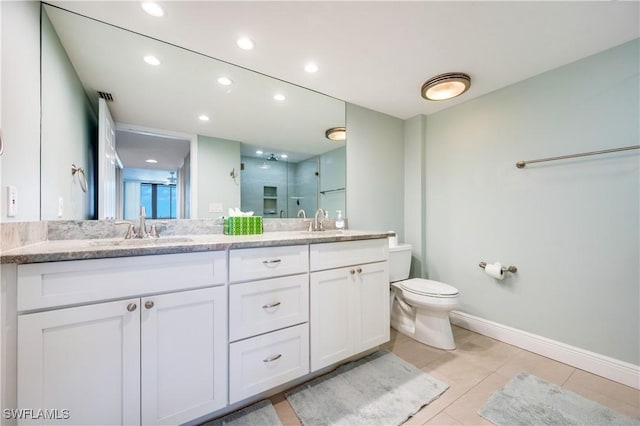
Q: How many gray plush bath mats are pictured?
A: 3